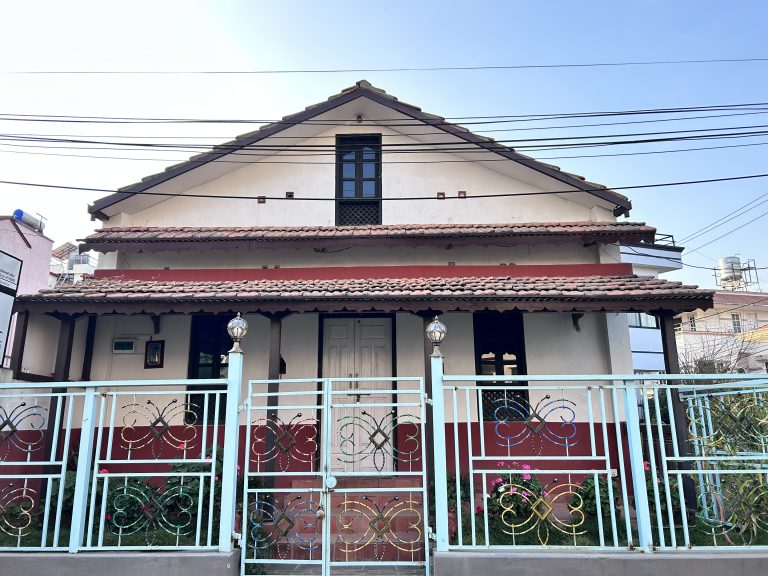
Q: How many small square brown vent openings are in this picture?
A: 4